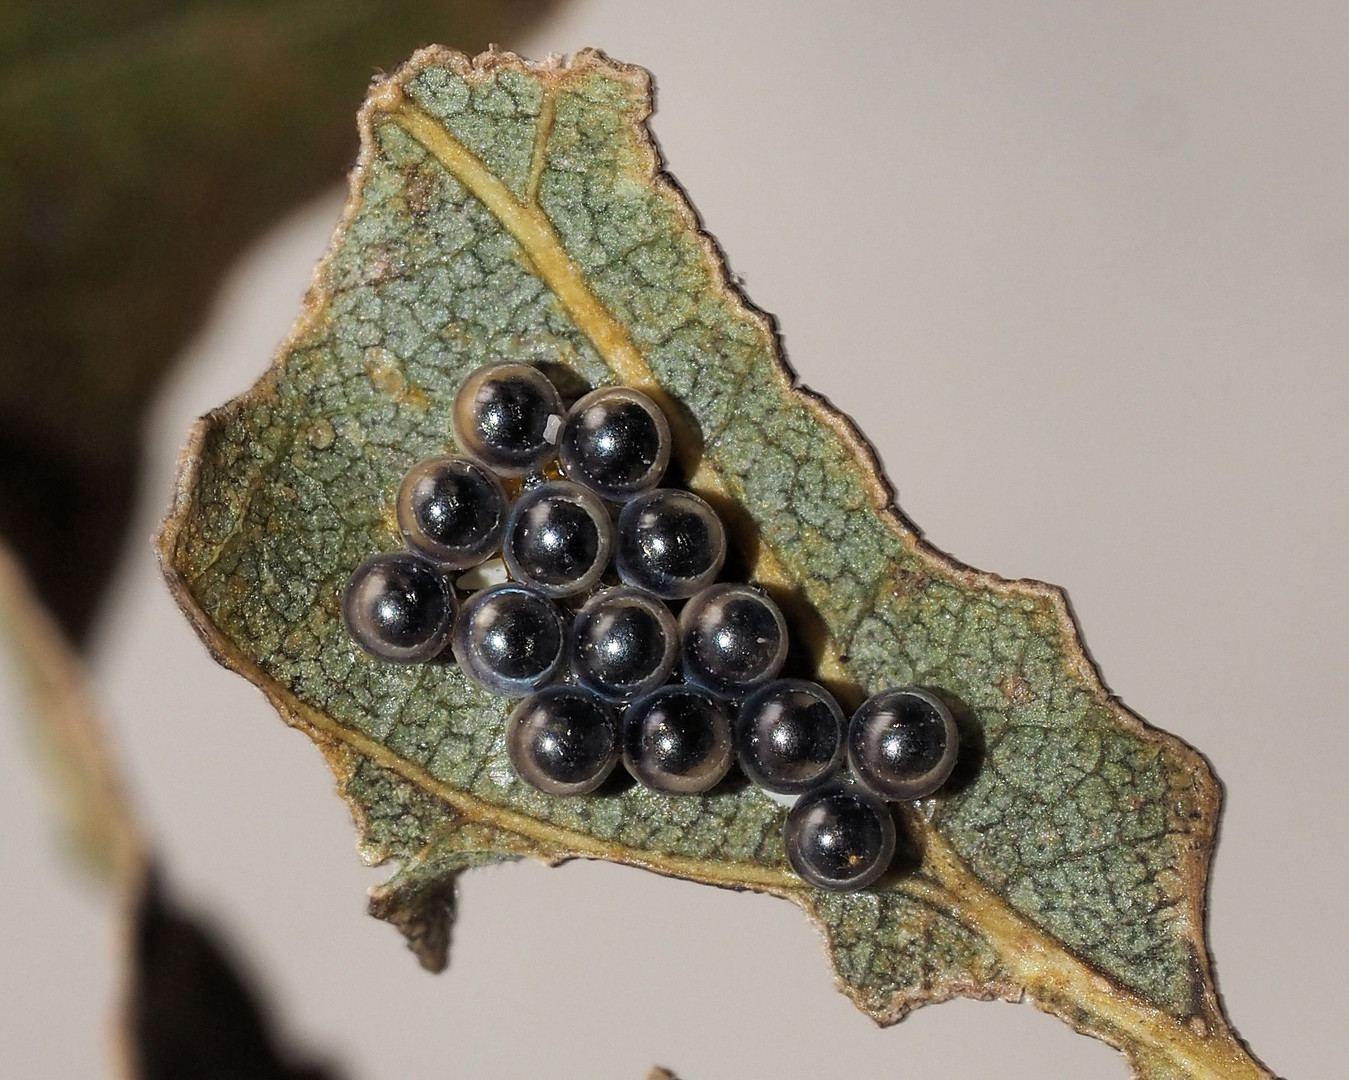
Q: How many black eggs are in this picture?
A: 14